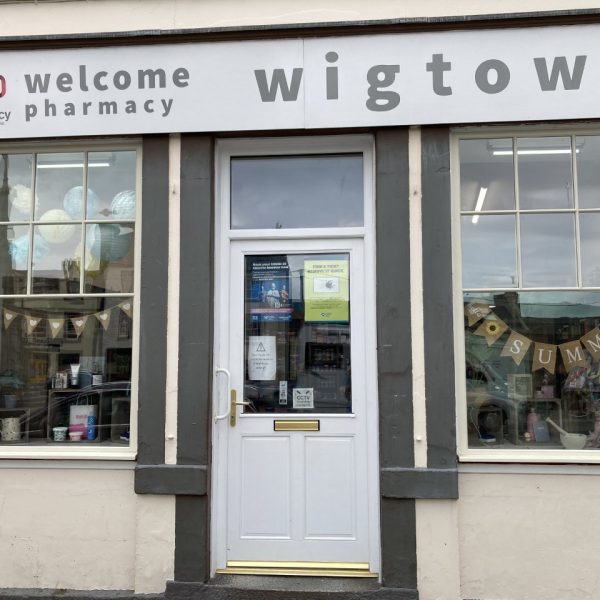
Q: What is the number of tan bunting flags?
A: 12